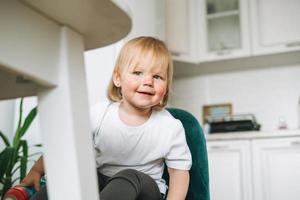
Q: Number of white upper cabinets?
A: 3